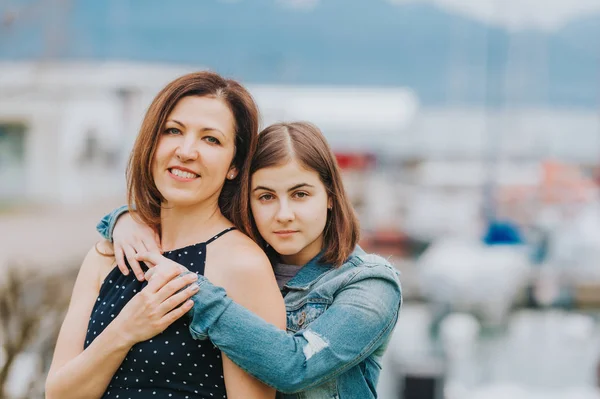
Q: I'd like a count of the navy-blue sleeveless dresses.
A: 1